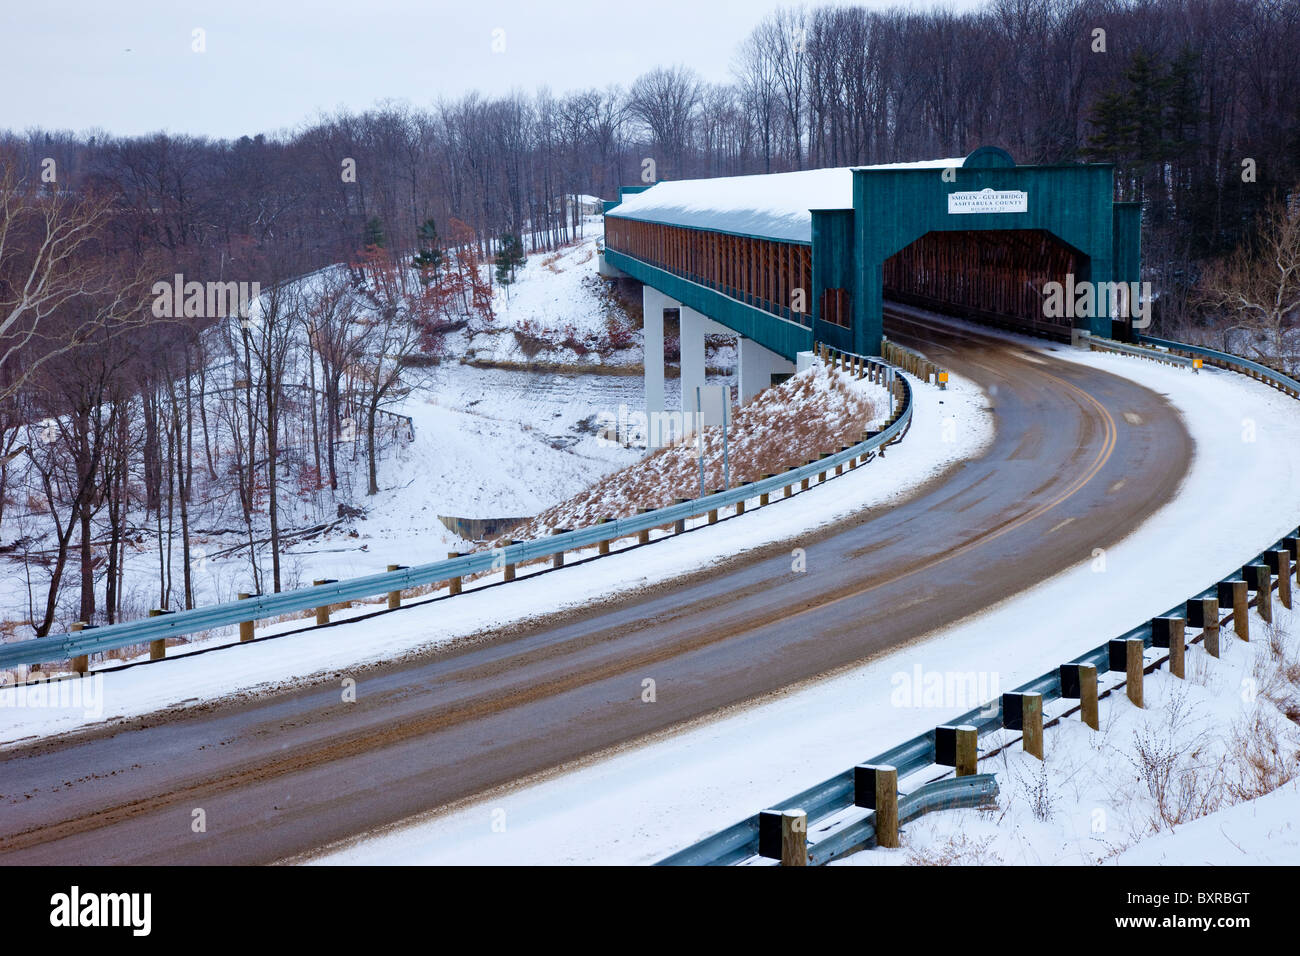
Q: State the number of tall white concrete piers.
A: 3